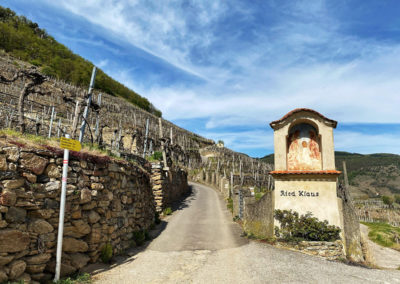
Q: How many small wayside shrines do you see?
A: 1